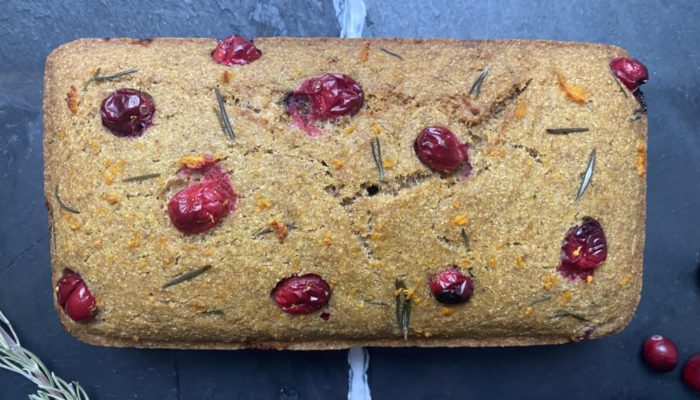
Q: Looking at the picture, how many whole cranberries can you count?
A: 12